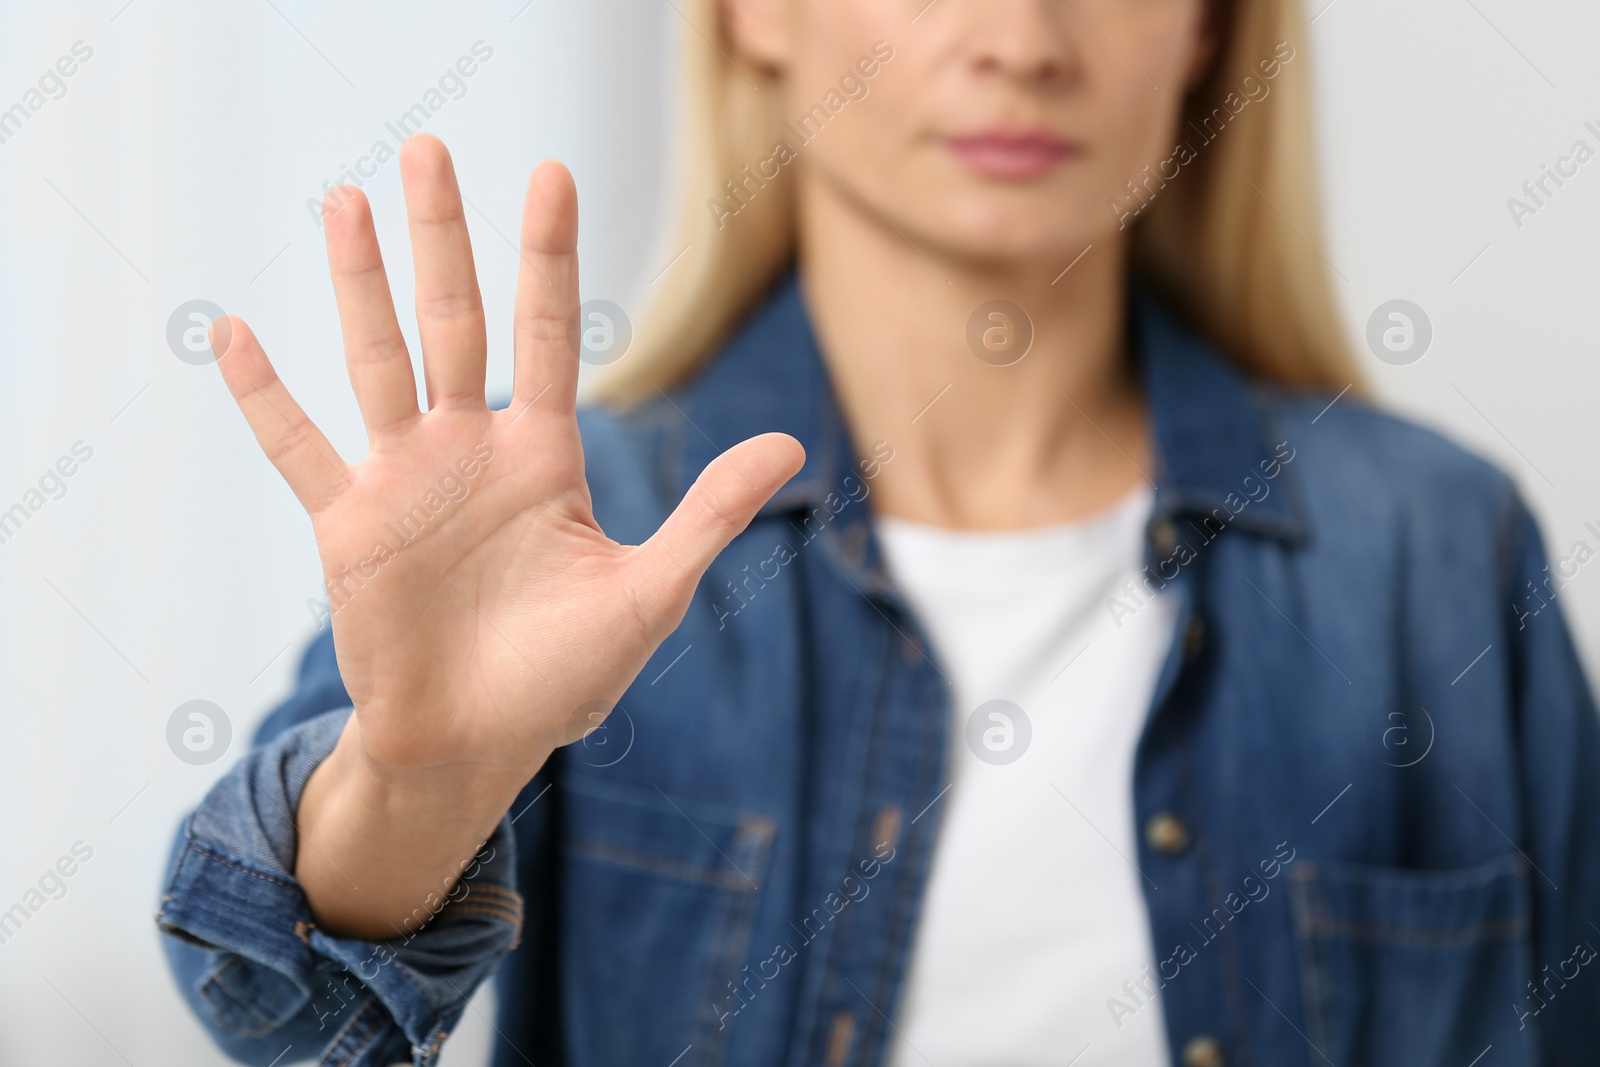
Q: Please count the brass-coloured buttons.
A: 4